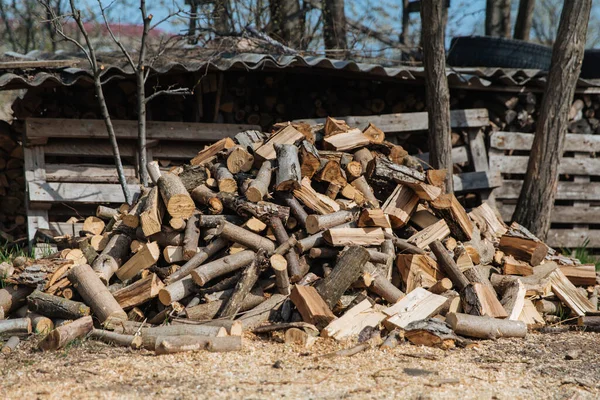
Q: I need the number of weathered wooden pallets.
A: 3